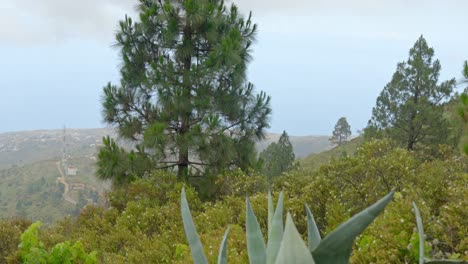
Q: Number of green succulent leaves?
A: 9